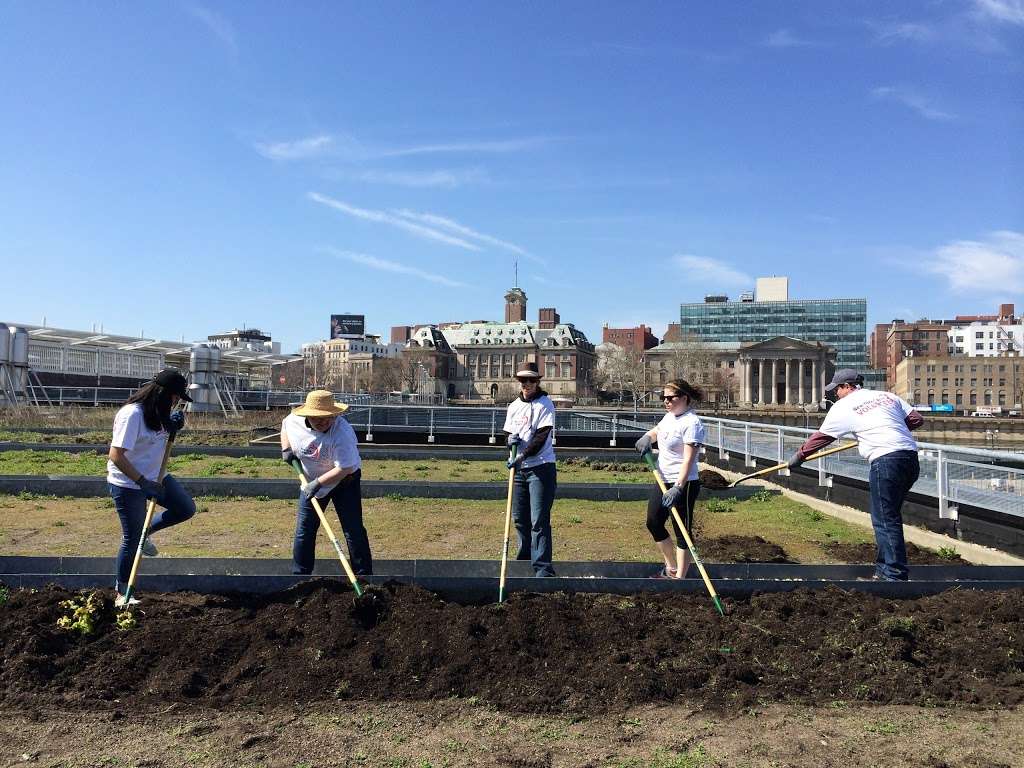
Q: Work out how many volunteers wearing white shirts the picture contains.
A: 5